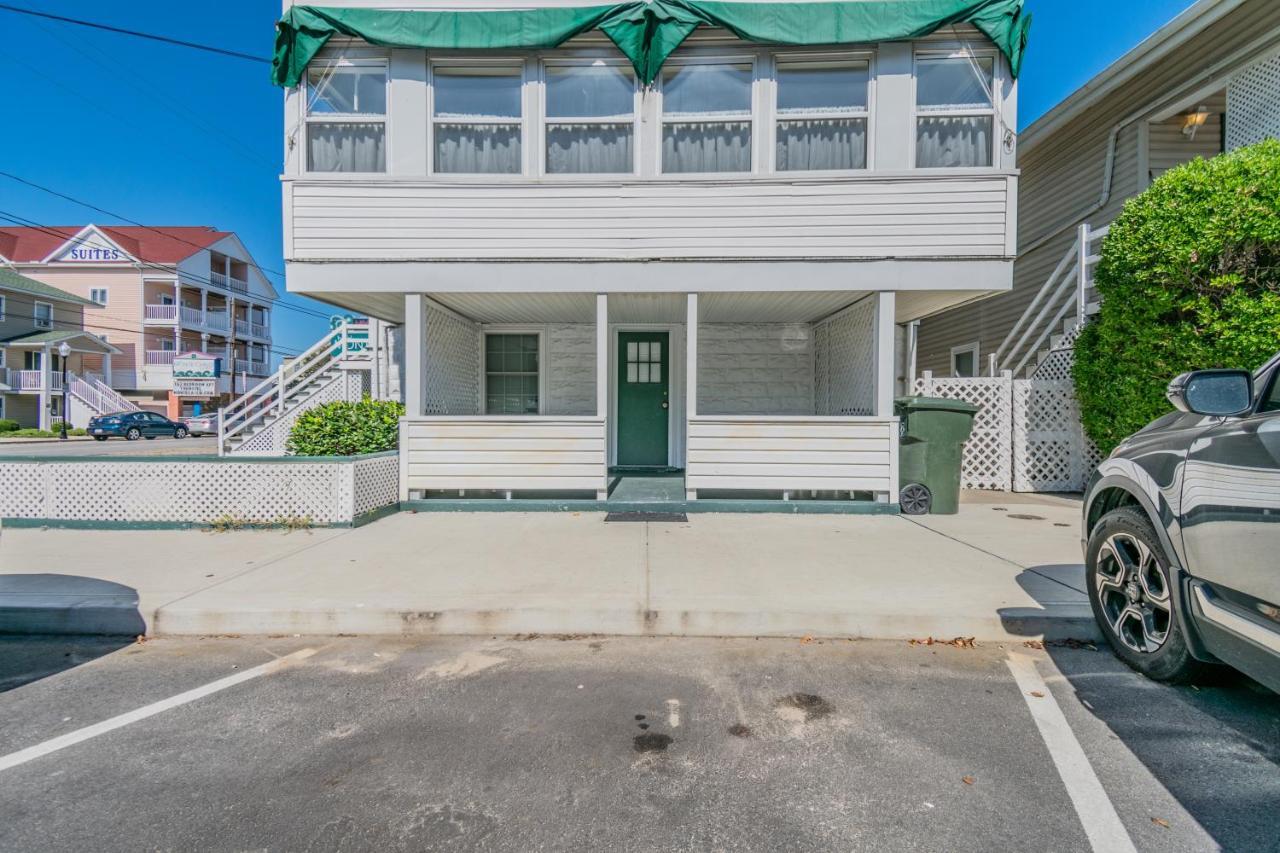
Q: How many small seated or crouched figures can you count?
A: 0